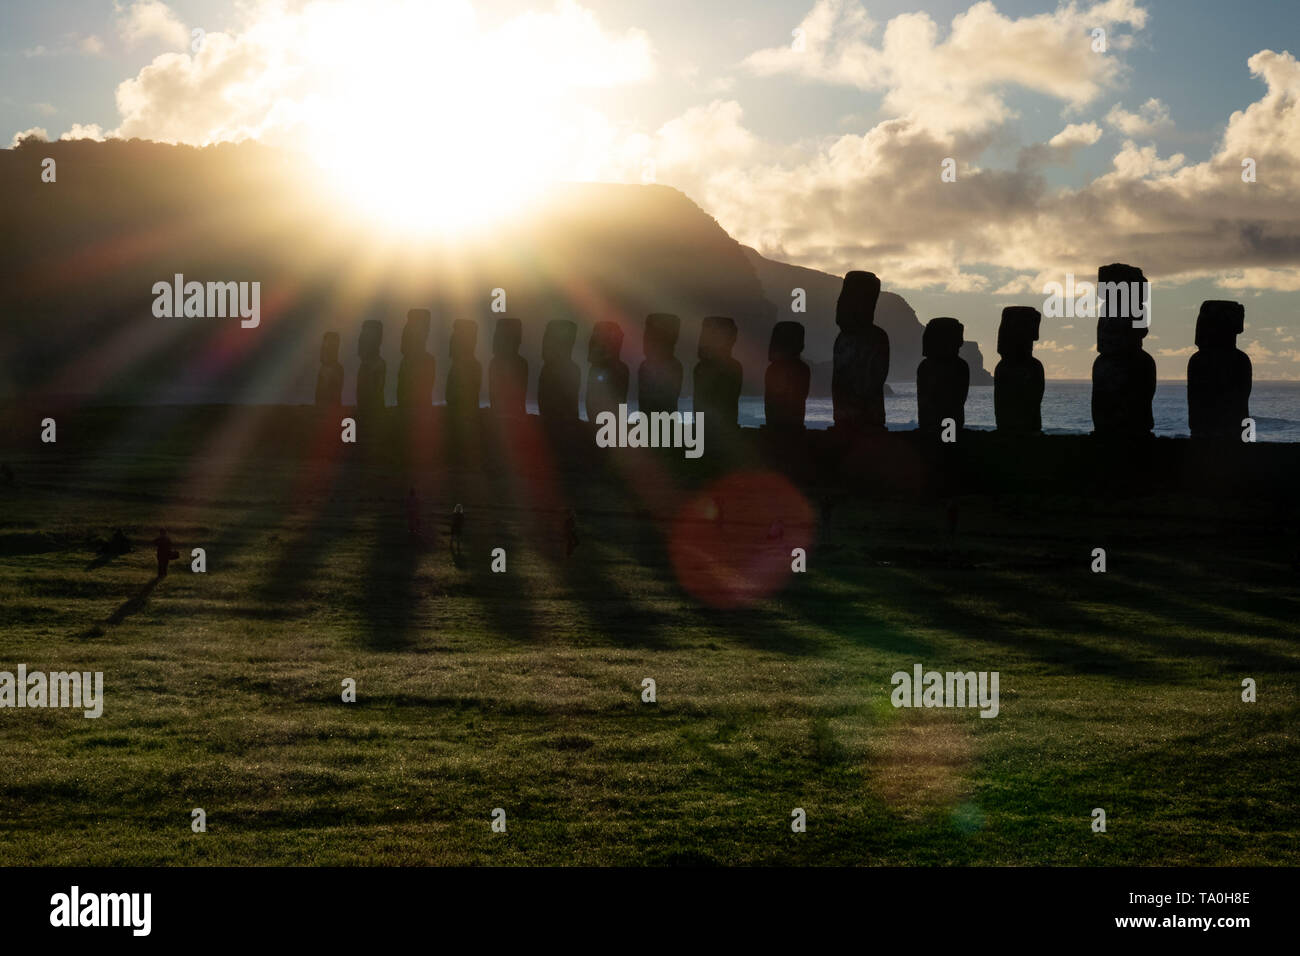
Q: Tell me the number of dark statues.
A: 15